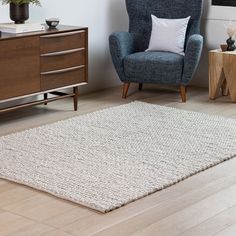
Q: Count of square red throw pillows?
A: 0